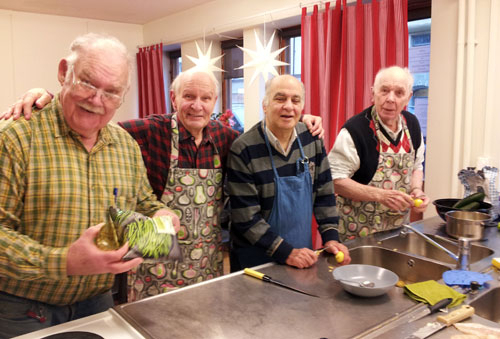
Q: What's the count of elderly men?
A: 4